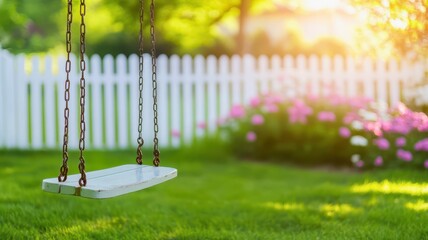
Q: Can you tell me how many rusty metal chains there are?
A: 4